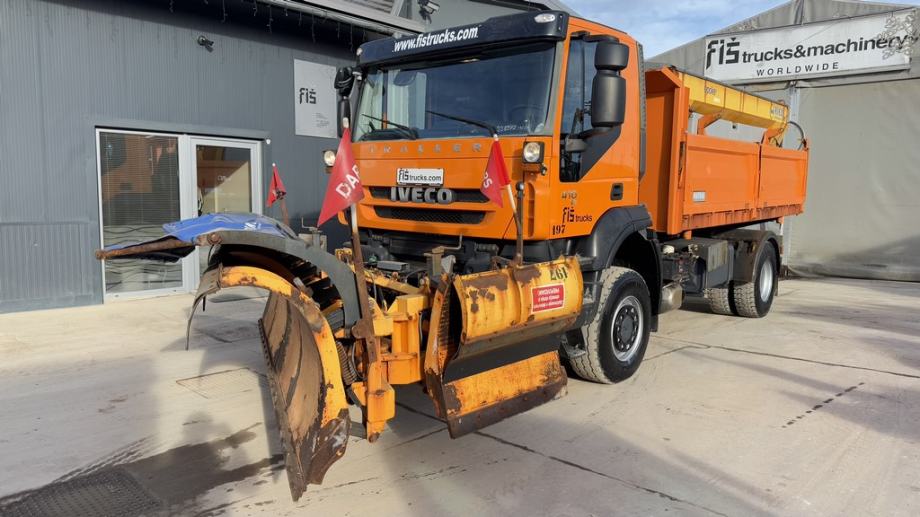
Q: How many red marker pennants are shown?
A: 3